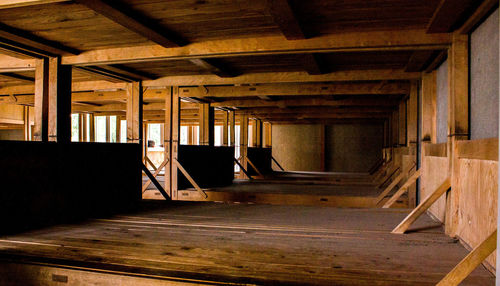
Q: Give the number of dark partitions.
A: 3